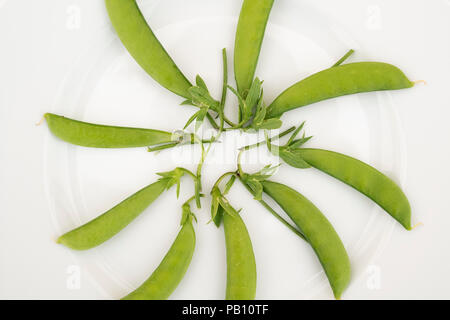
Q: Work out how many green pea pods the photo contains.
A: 9